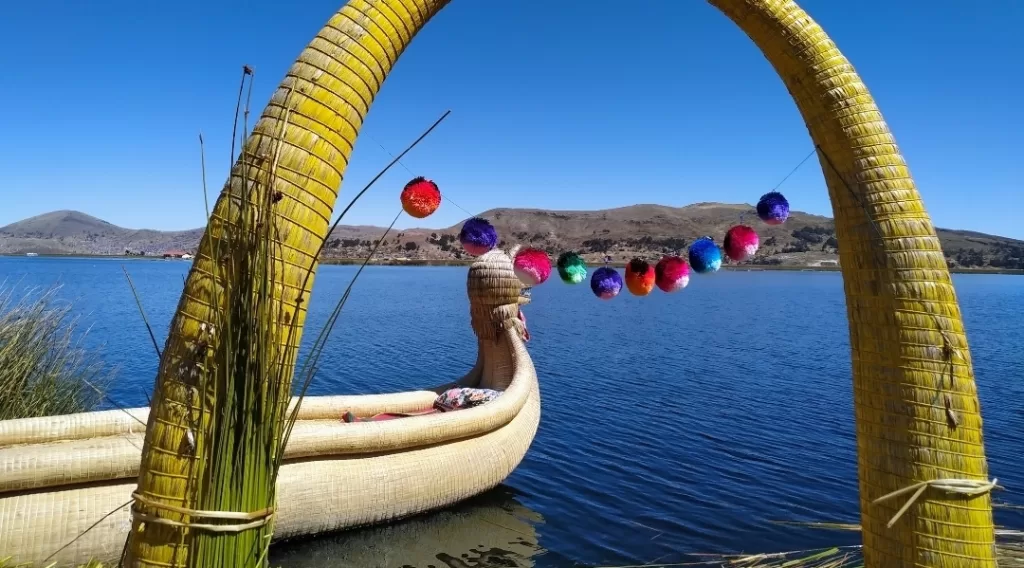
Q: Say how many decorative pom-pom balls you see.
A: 10